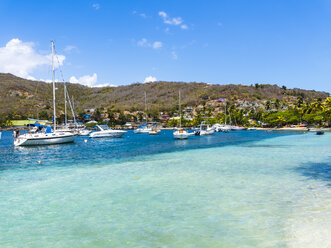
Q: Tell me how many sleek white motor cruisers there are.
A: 1